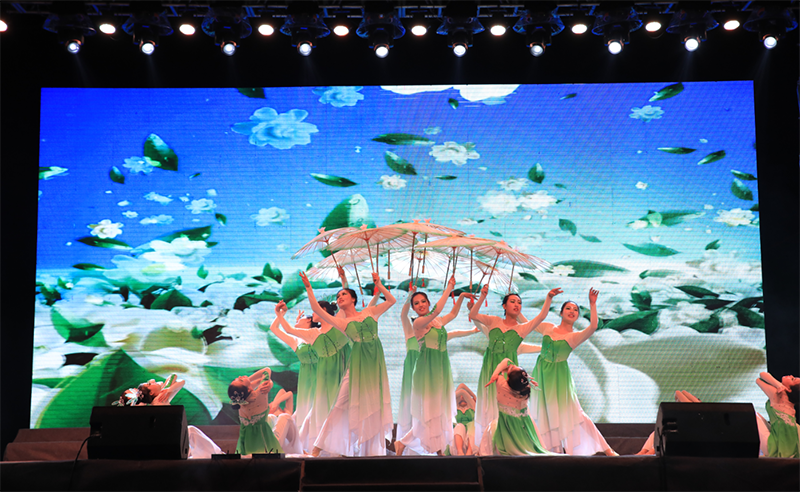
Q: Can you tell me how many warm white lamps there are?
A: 10